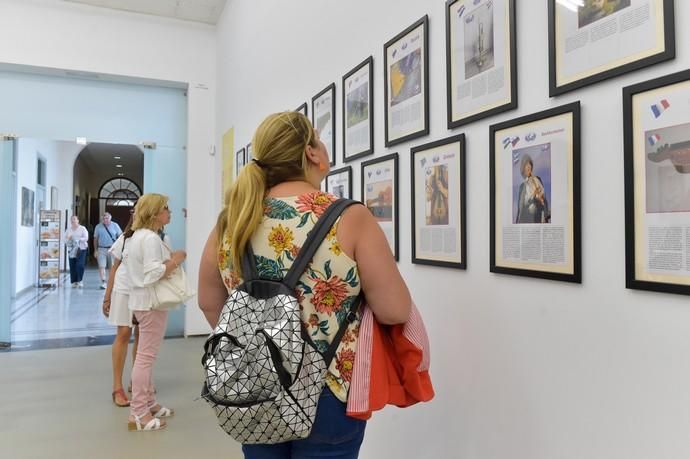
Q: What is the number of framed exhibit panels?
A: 13